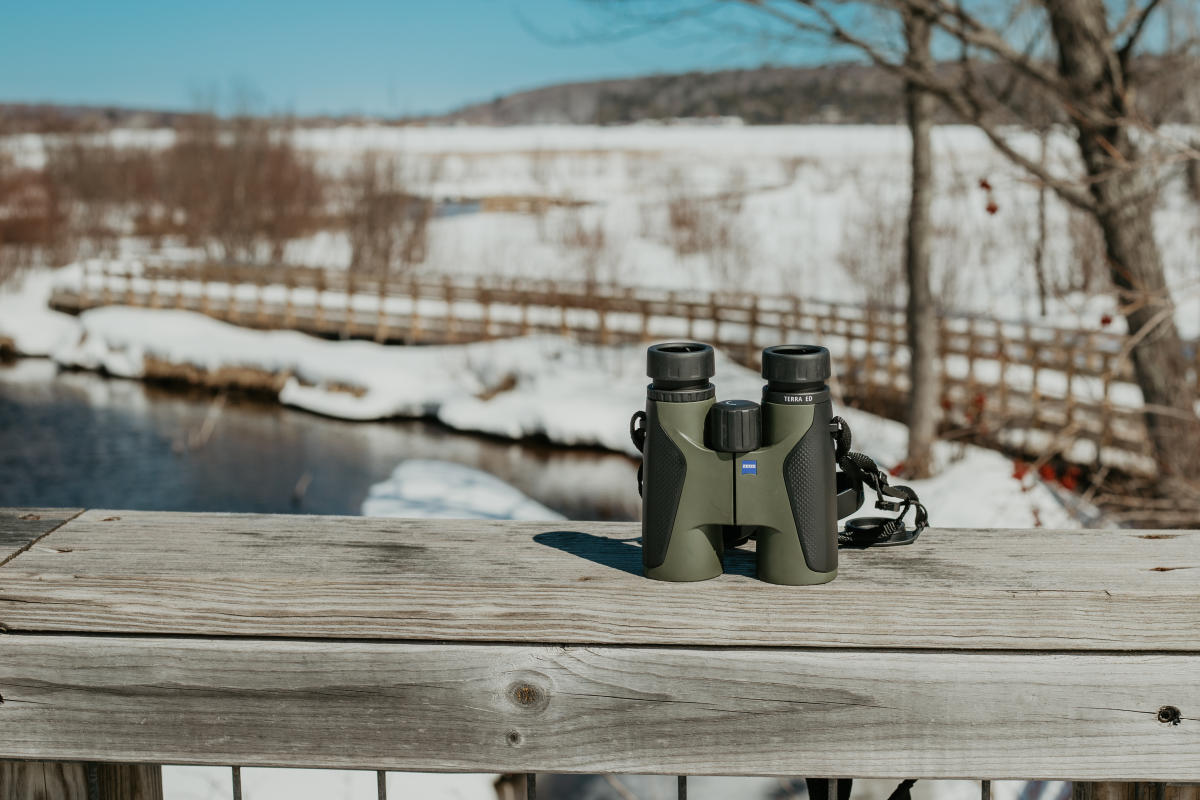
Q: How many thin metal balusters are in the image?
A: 6